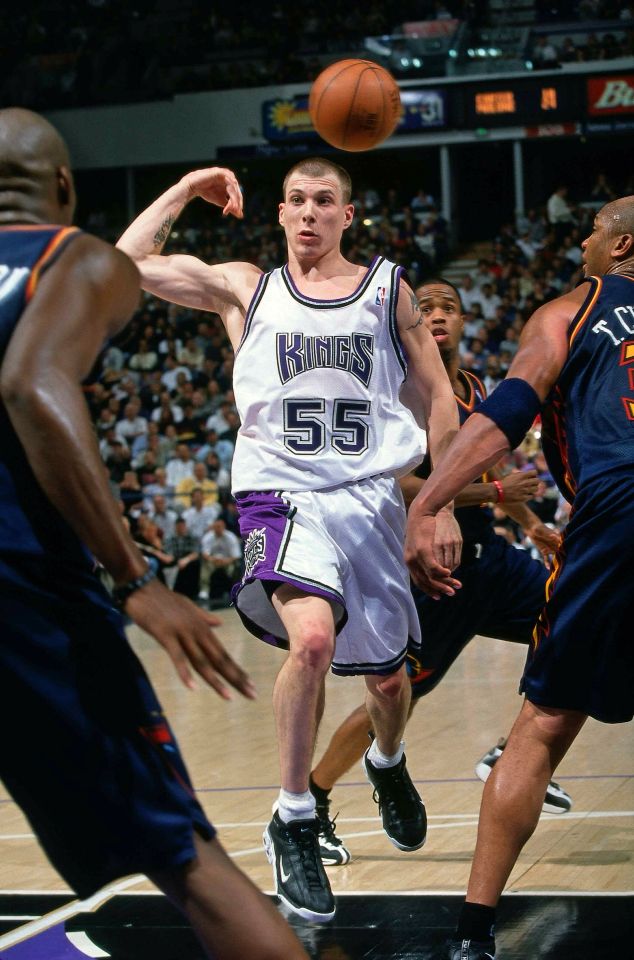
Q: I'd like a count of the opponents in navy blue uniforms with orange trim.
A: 3